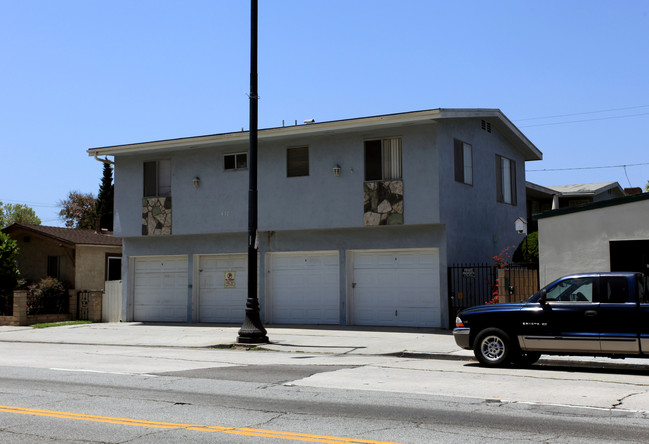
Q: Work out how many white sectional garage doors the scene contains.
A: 4